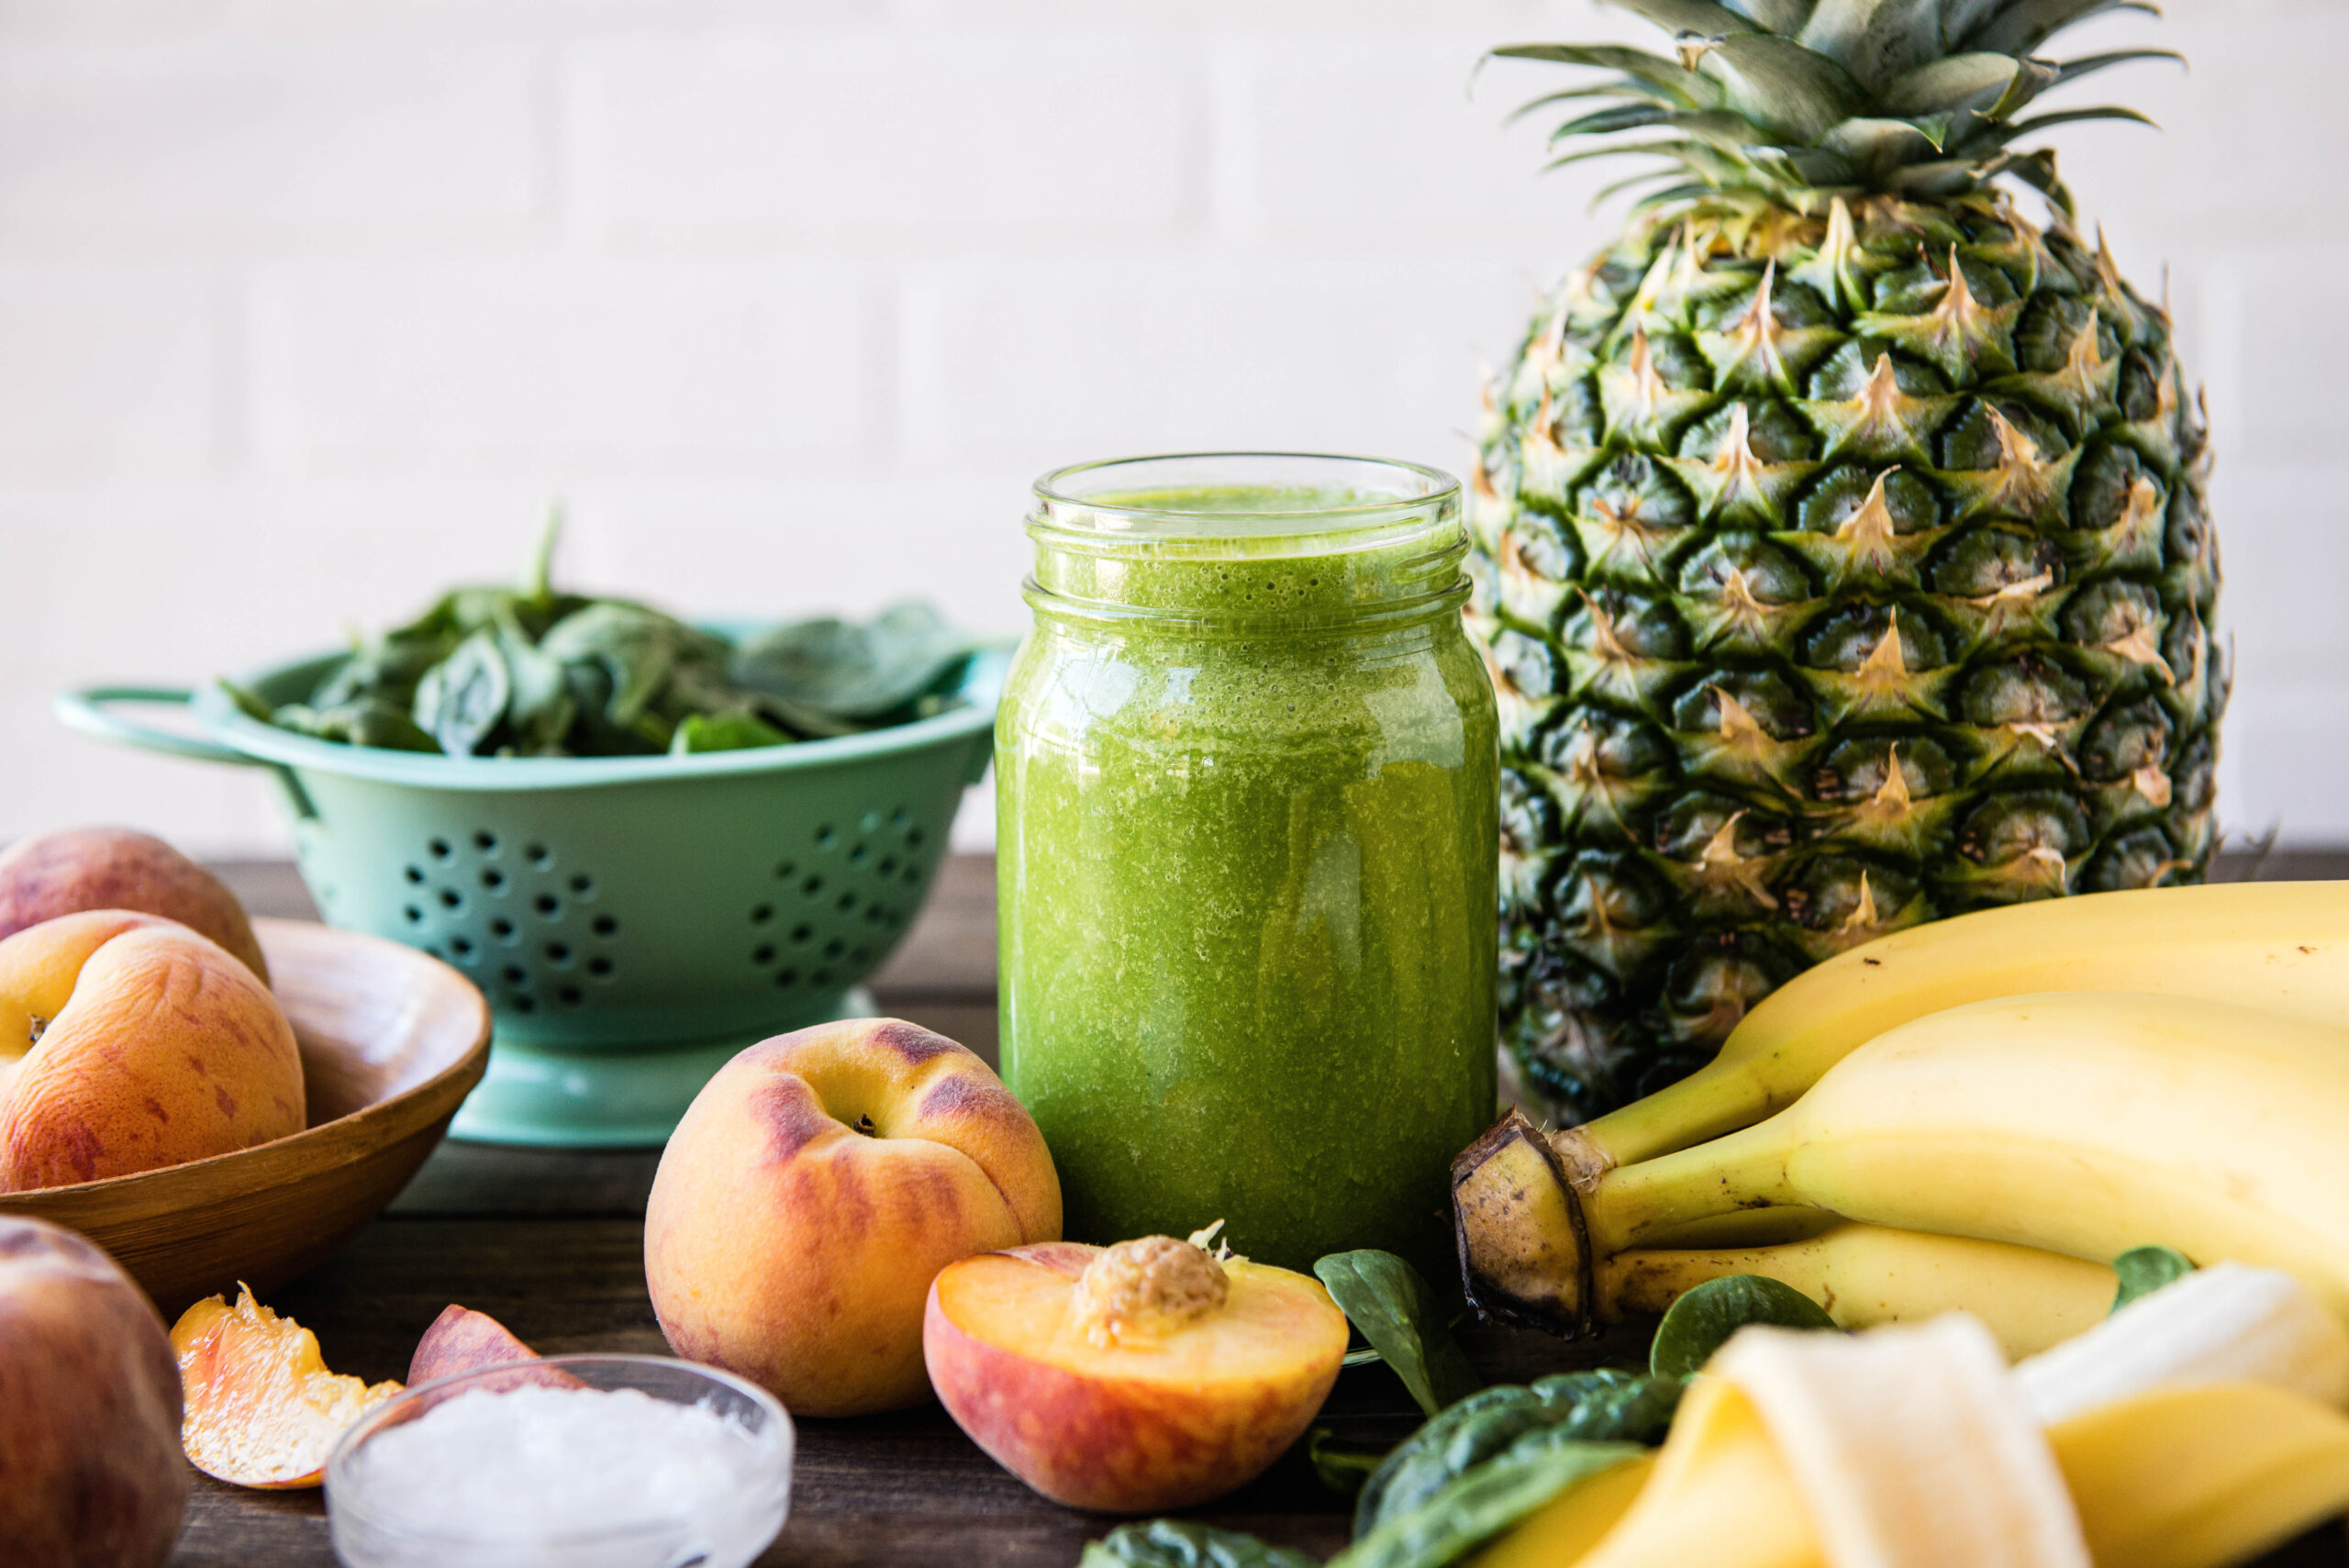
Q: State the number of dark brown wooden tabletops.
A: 1